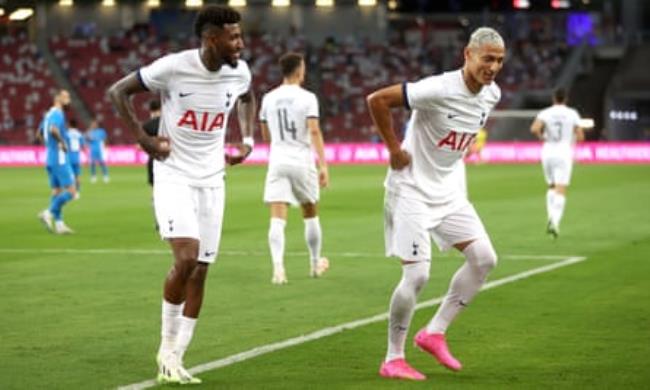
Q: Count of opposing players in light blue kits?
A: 3